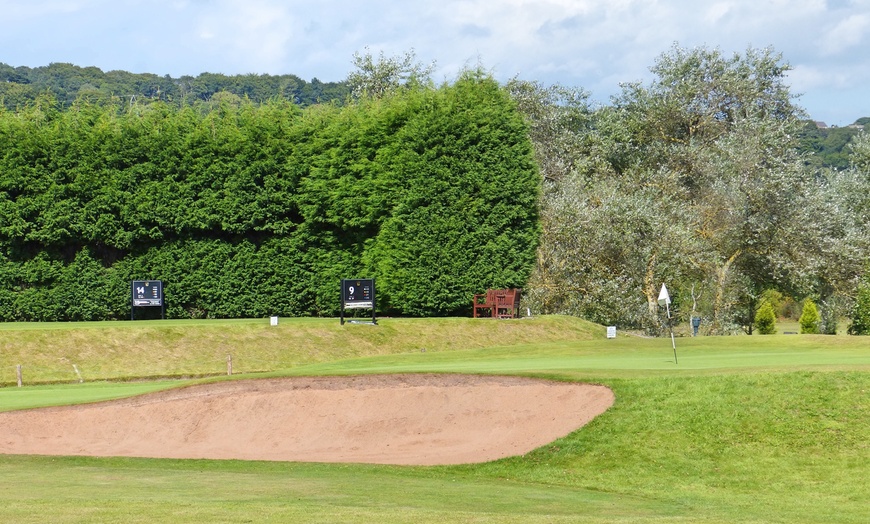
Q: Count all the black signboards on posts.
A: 2